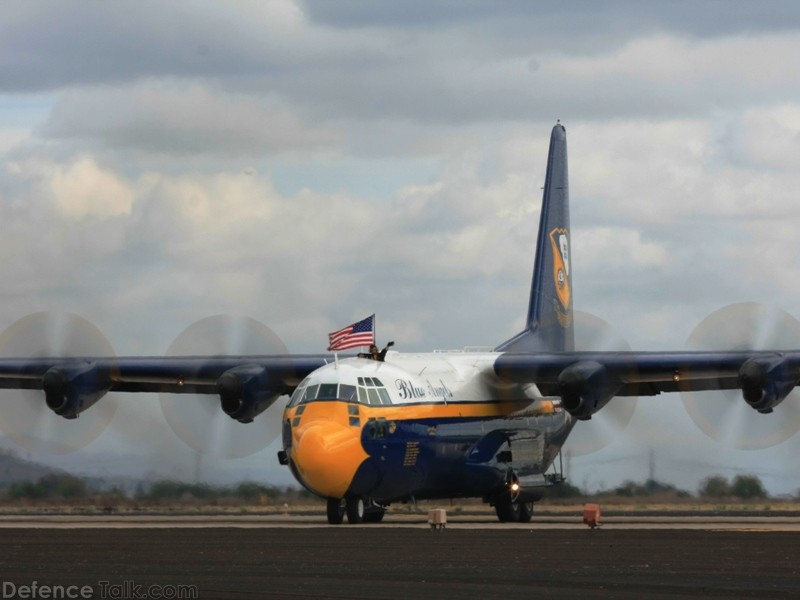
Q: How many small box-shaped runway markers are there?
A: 2